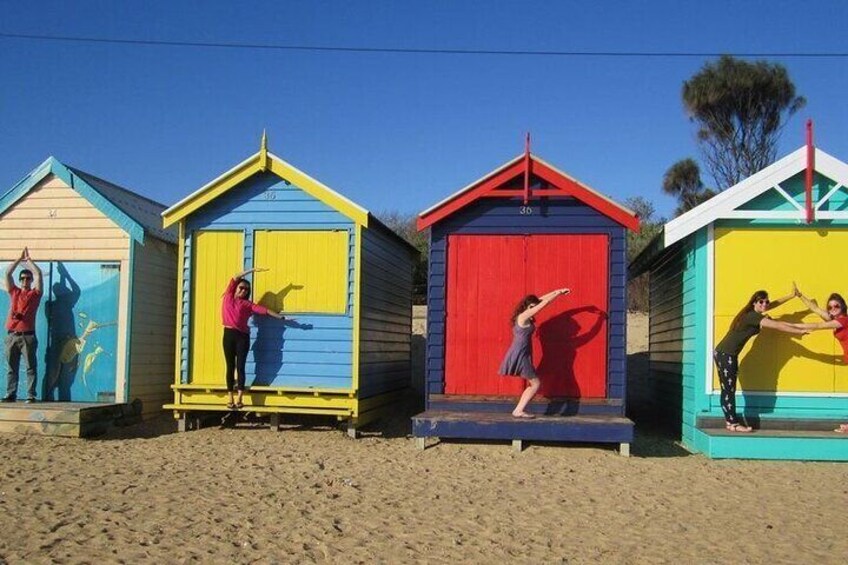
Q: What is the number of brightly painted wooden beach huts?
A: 4